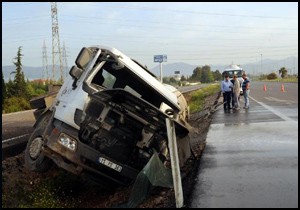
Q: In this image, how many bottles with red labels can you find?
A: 0